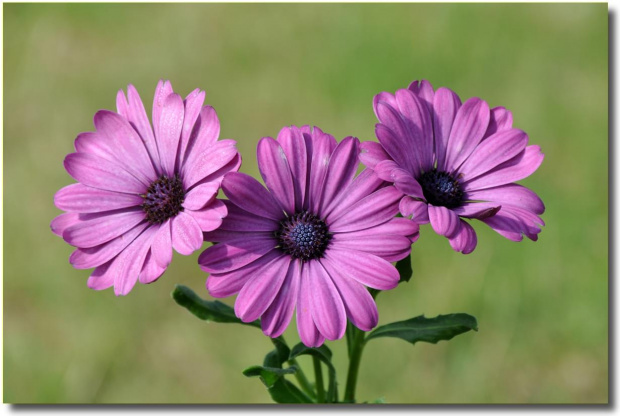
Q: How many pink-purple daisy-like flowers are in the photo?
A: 3